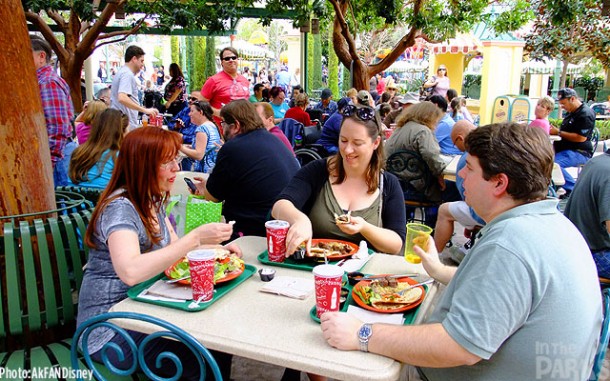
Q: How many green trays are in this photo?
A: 3